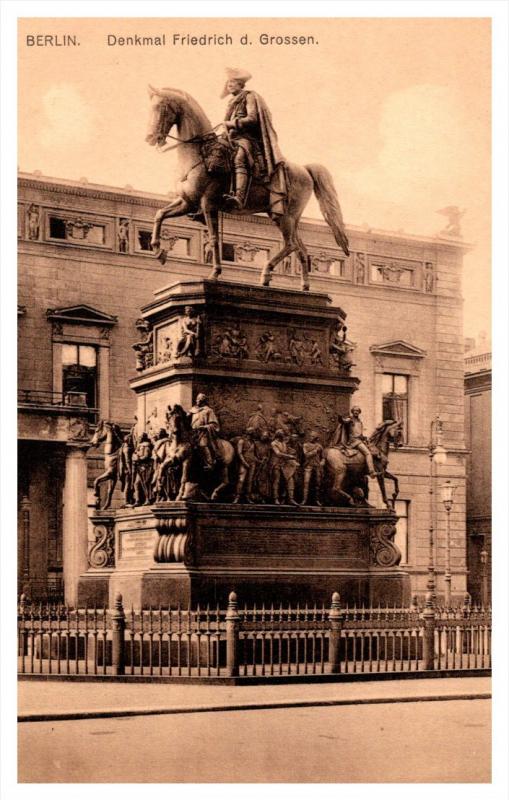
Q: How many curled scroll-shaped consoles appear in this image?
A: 3